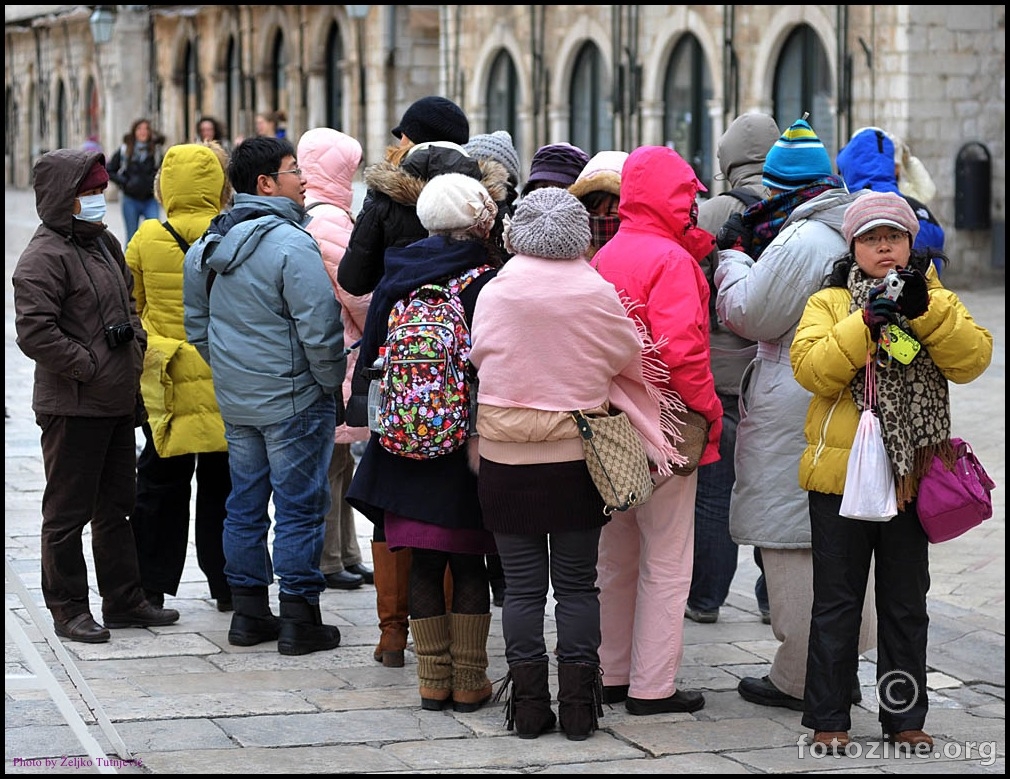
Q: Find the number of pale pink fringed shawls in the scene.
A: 1